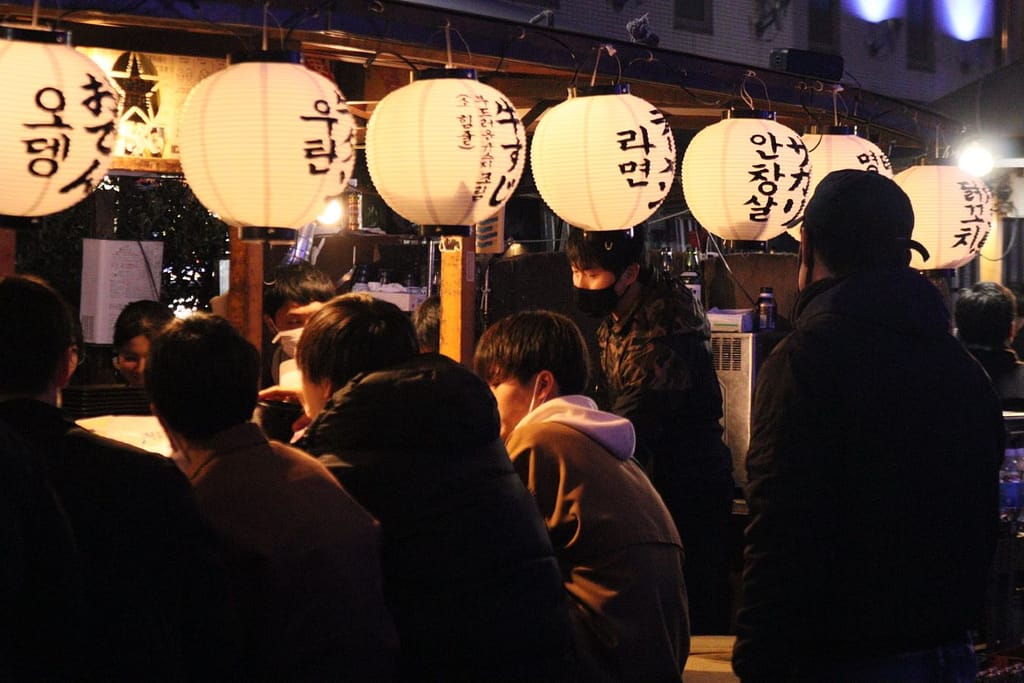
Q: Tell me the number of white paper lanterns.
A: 7